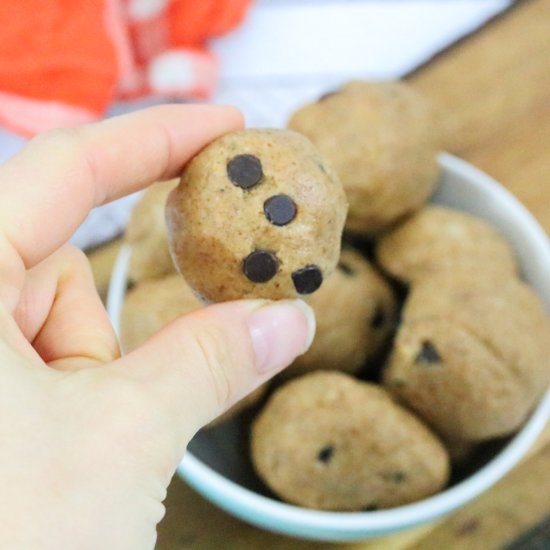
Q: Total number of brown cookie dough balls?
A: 8